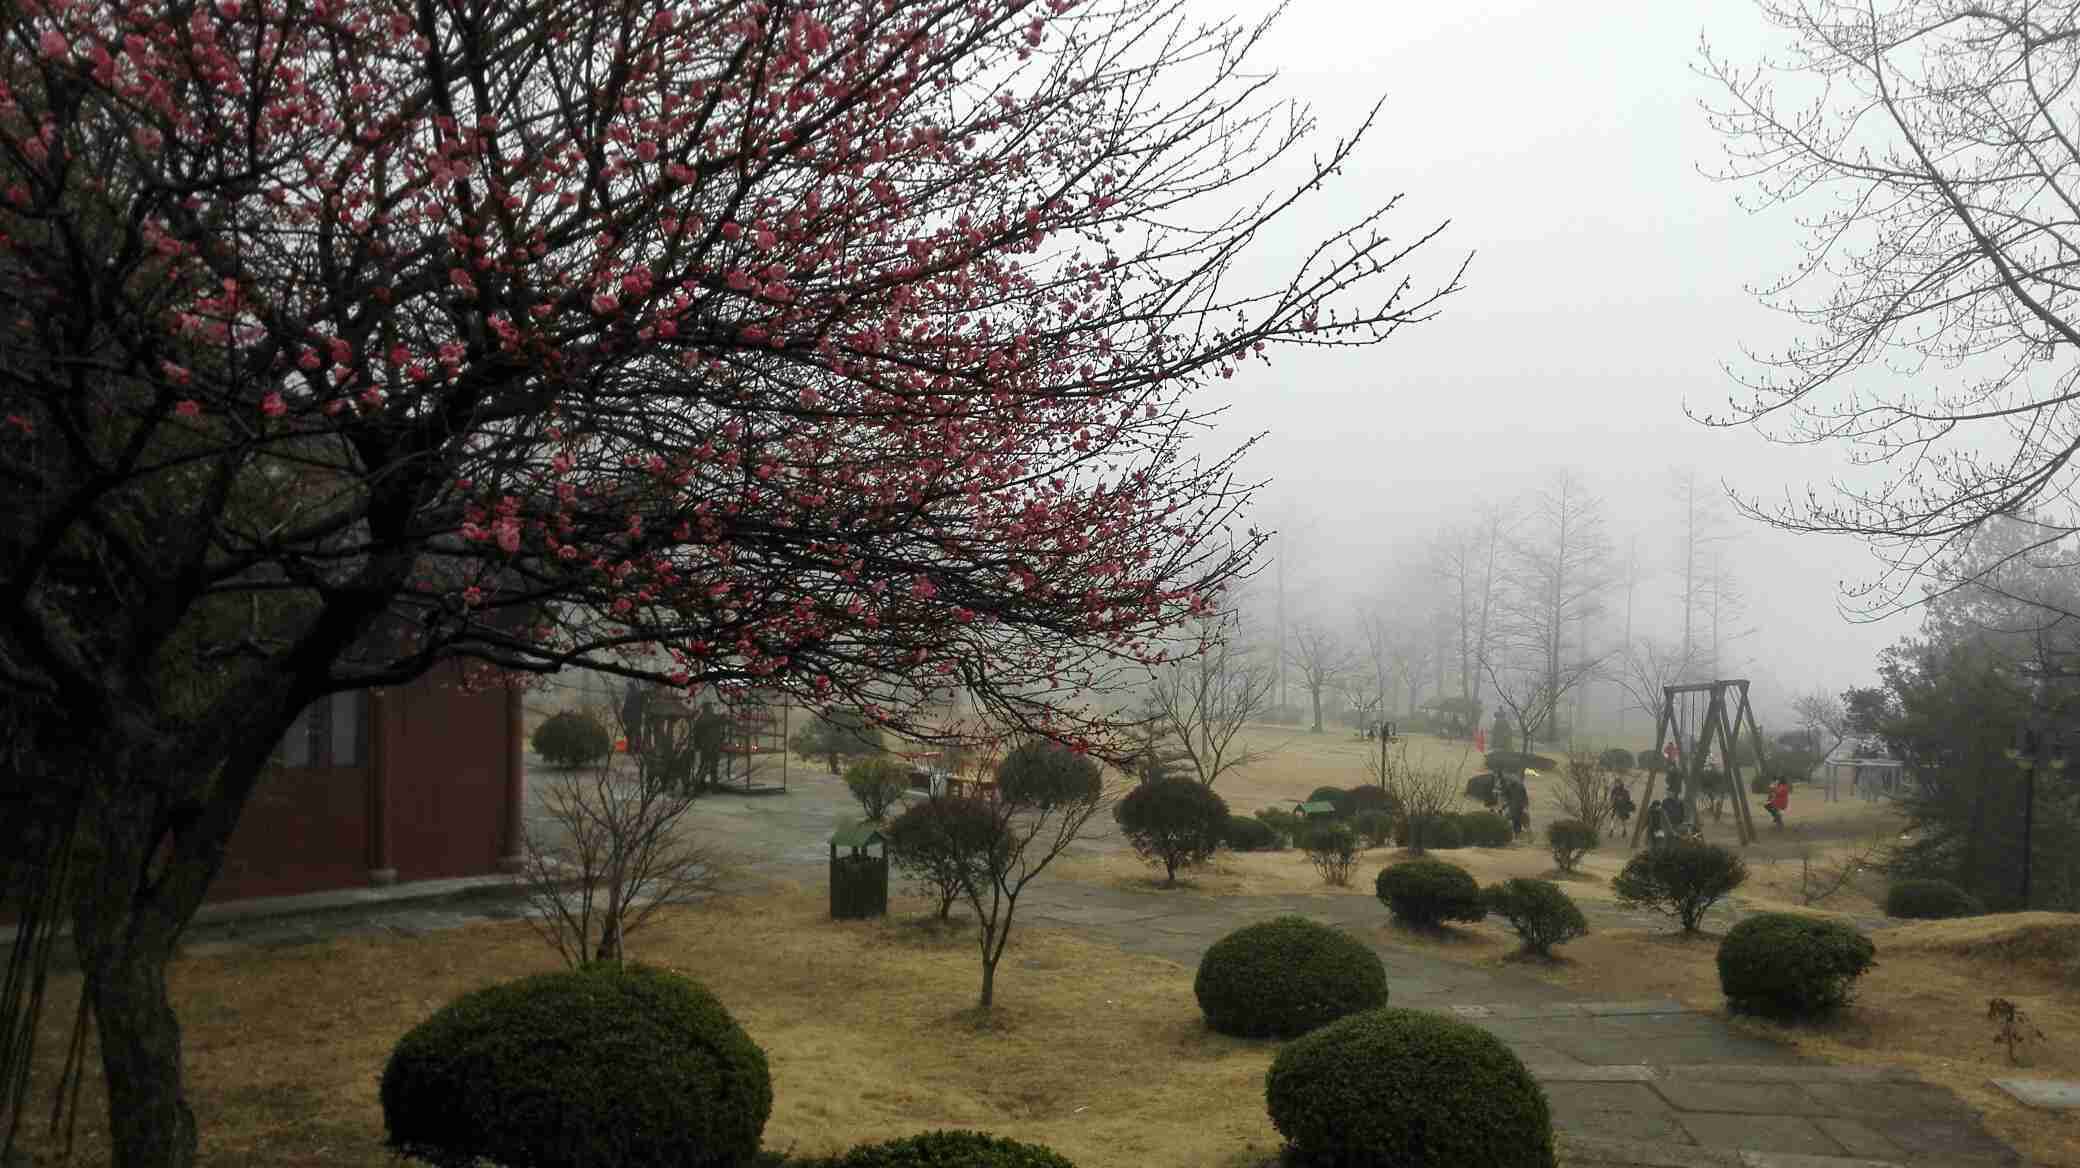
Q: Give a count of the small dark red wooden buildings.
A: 1